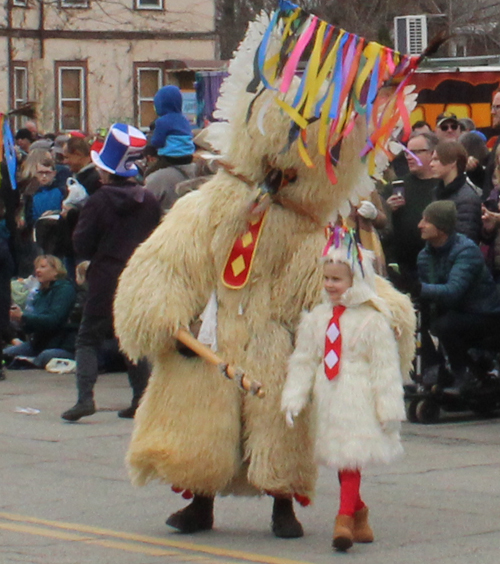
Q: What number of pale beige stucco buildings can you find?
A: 1